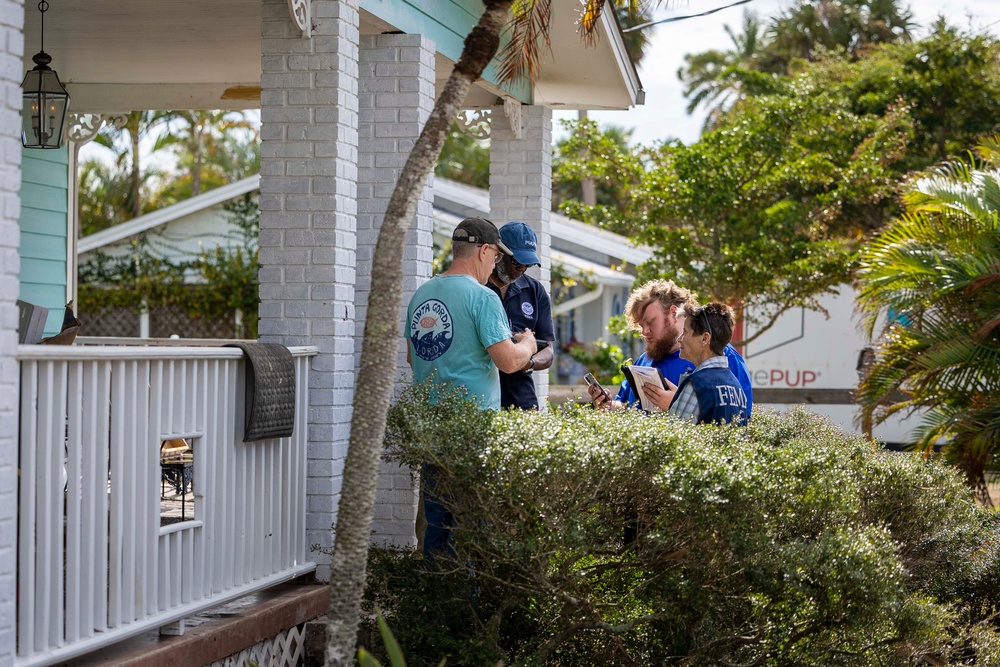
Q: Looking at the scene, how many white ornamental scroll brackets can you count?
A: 4